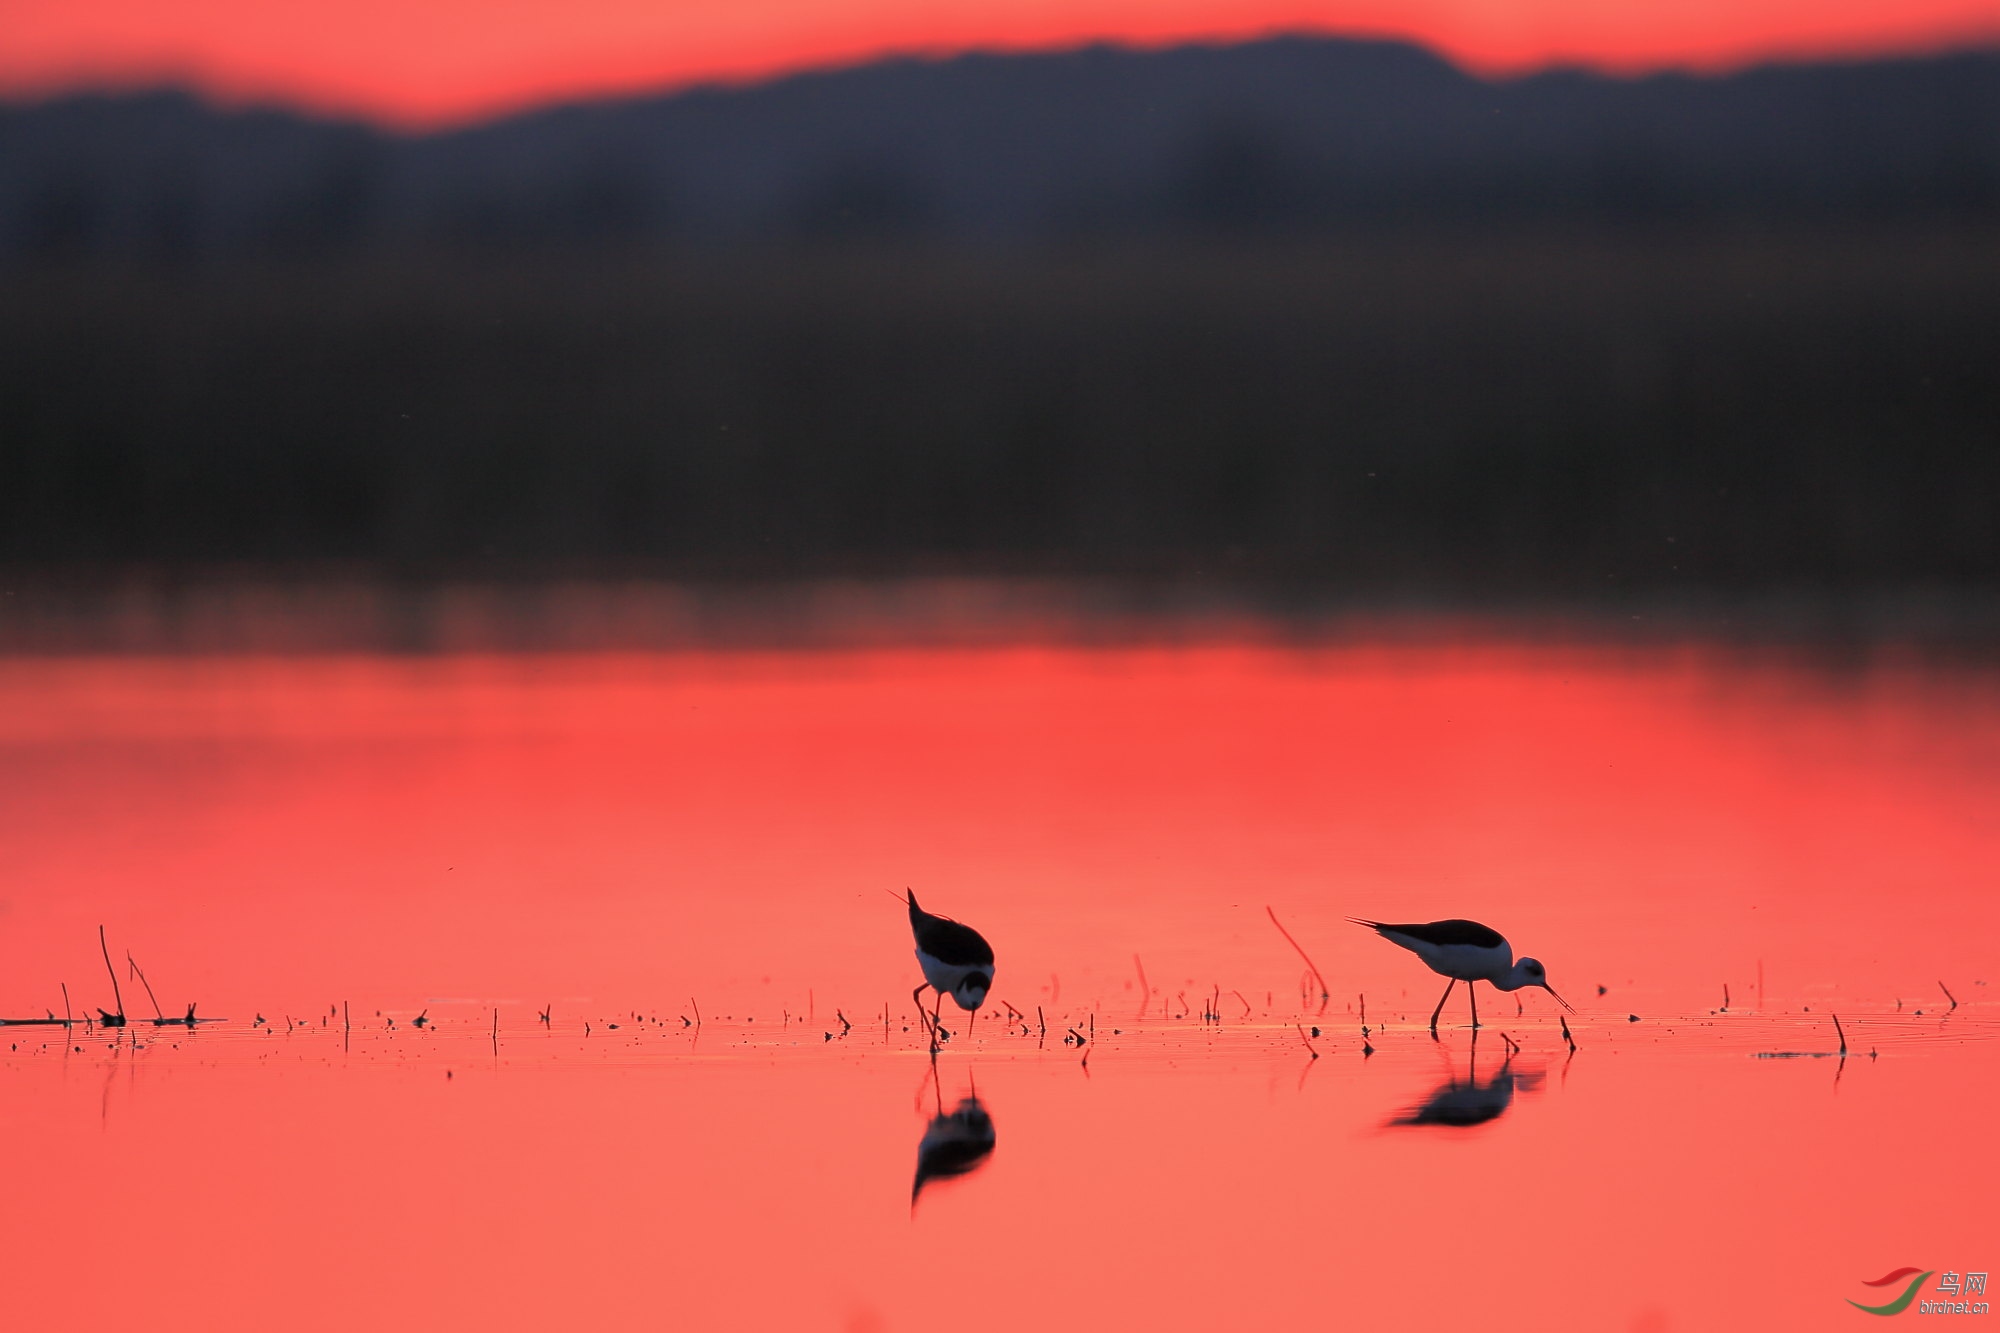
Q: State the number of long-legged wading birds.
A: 2